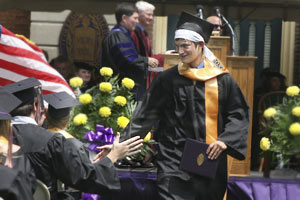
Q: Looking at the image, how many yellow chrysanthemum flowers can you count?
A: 15